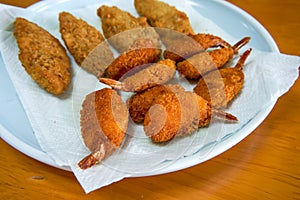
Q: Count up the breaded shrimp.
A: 8